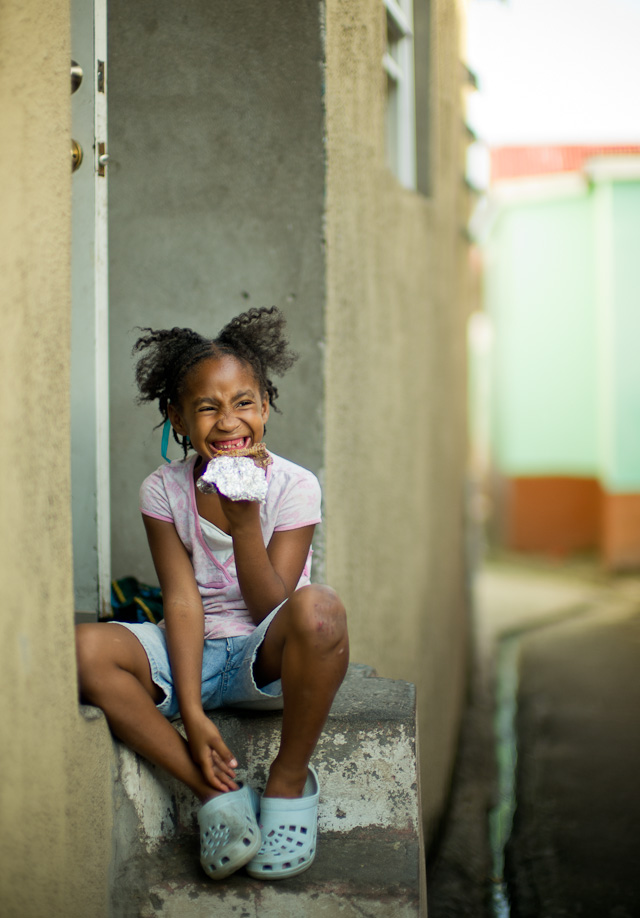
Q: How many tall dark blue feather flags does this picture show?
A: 0